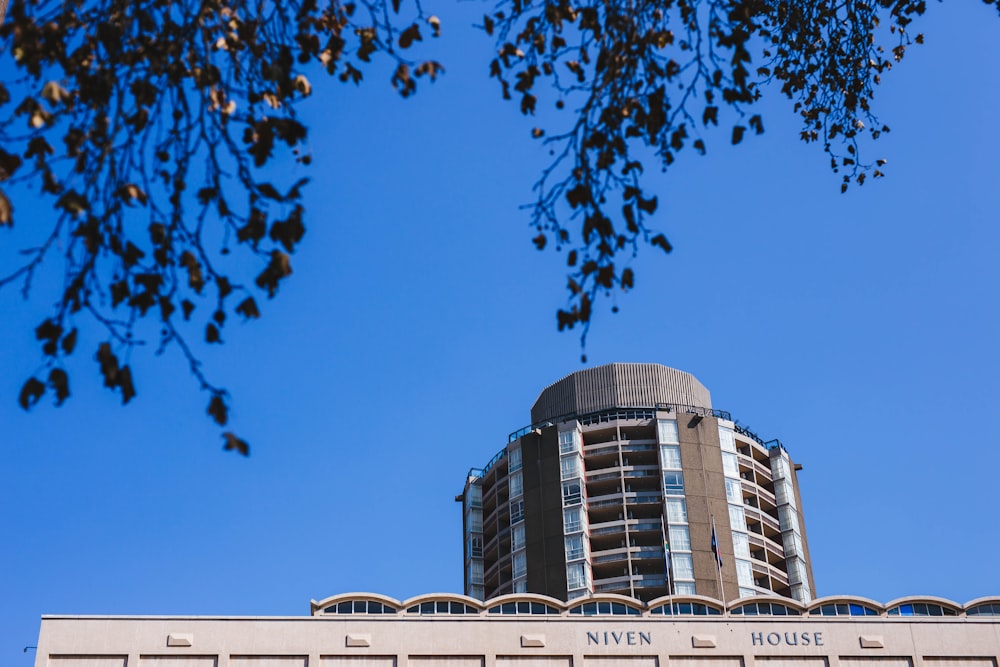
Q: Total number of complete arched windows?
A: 8